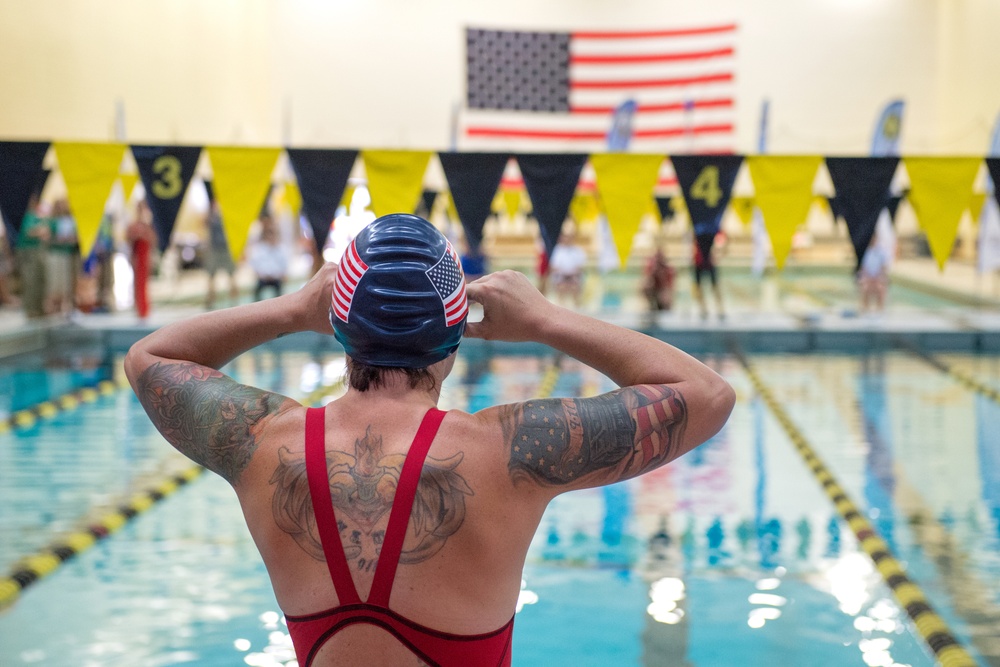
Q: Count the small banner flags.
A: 14